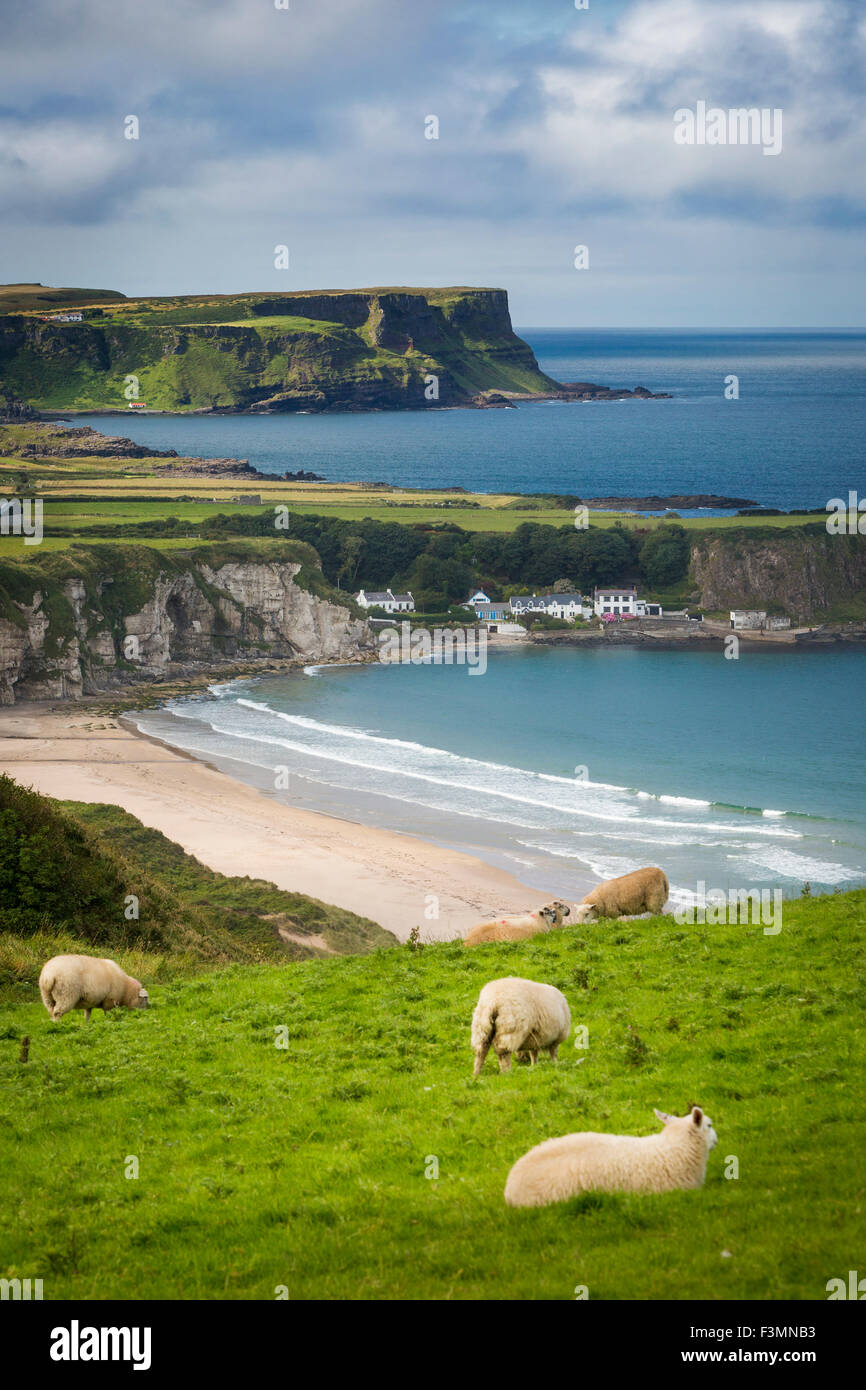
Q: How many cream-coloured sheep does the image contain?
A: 3